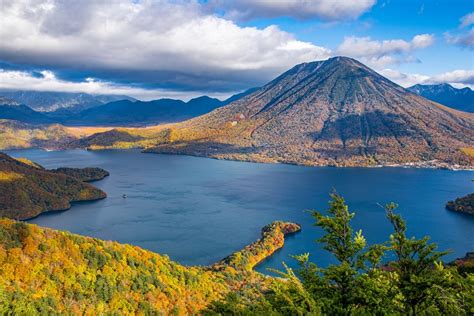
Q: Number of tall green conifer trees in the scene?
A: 2